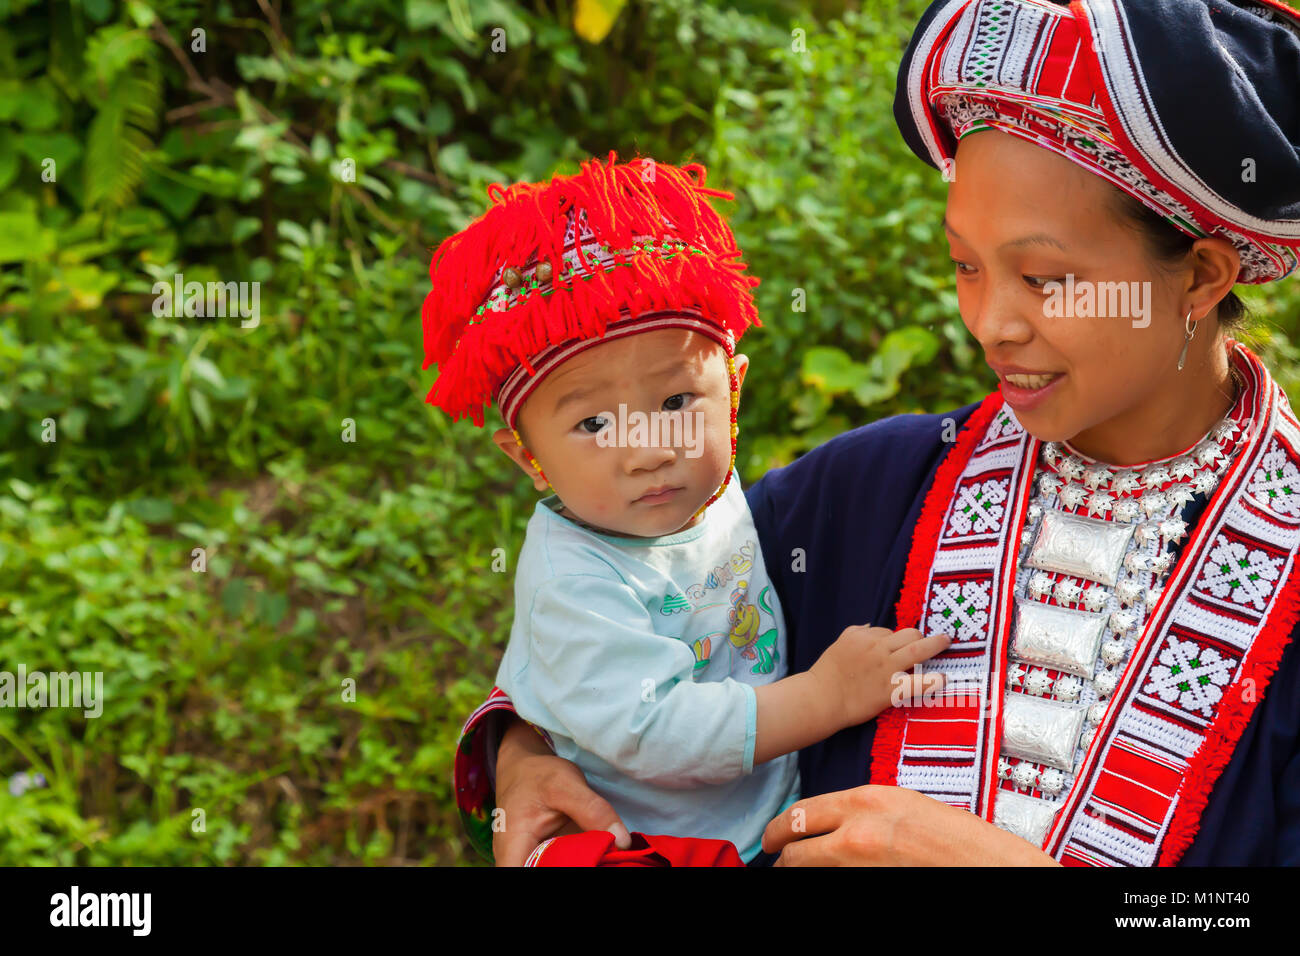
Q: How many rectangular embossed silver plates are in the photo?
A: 4